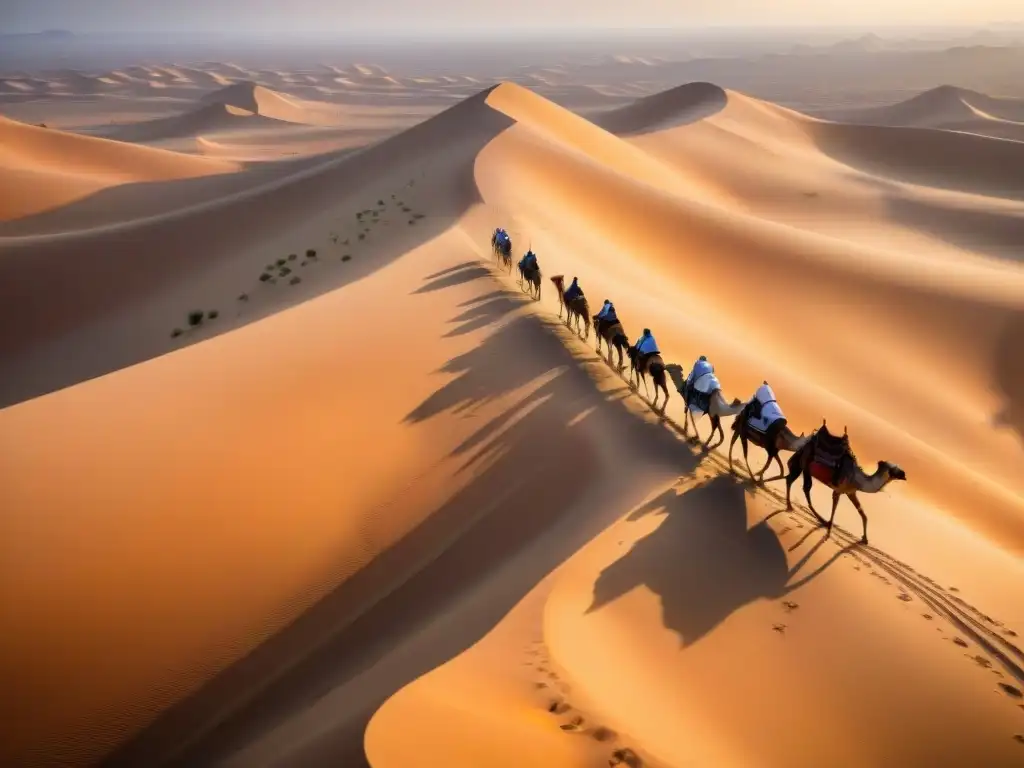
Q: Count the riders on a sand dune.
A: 7